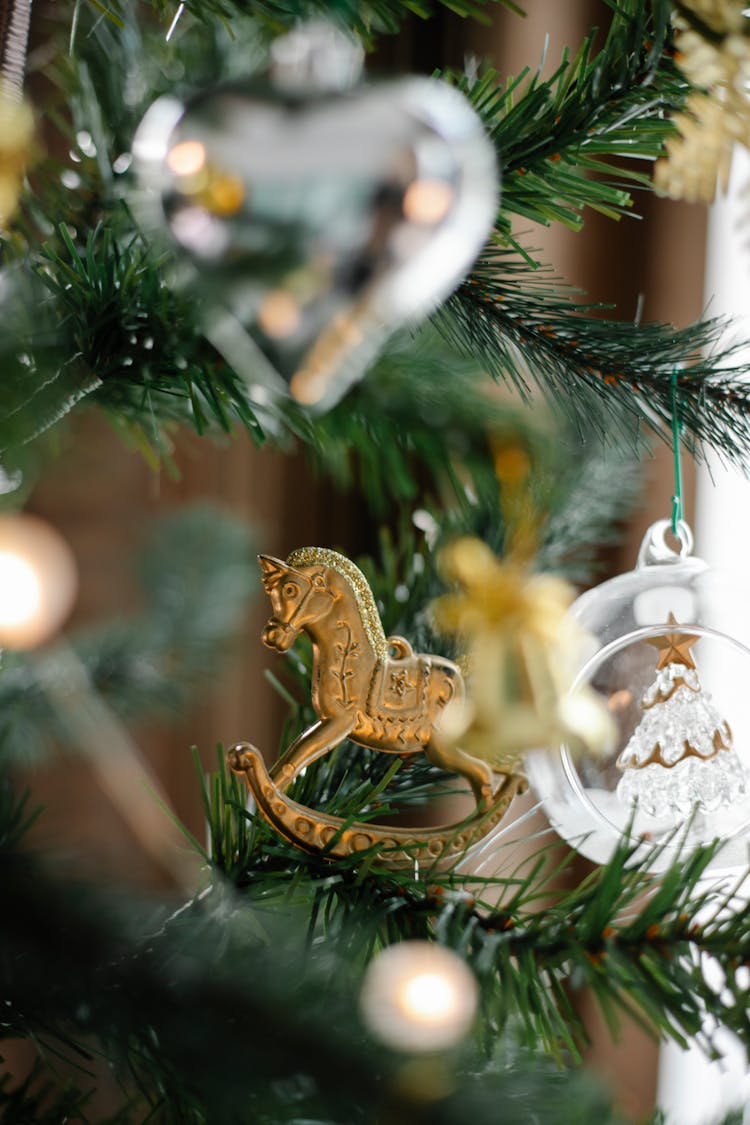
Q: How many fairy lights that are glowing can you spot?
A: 2